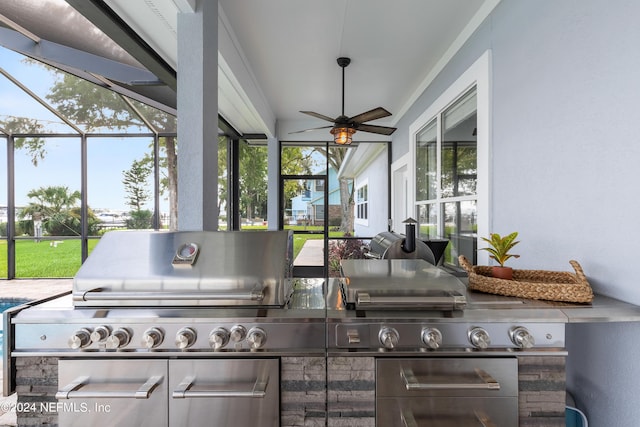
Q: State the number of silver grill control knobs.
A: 12